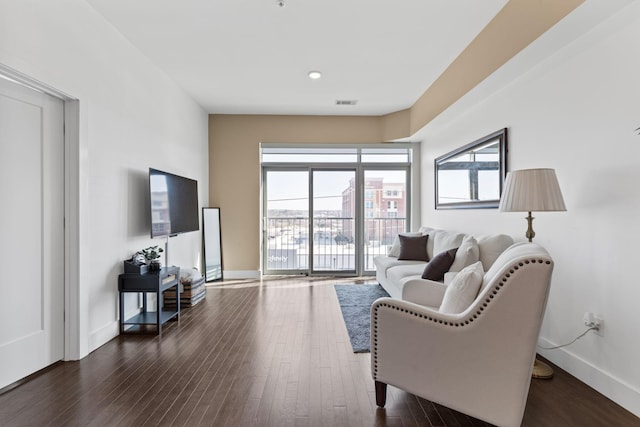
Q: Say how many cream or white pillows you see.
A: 3